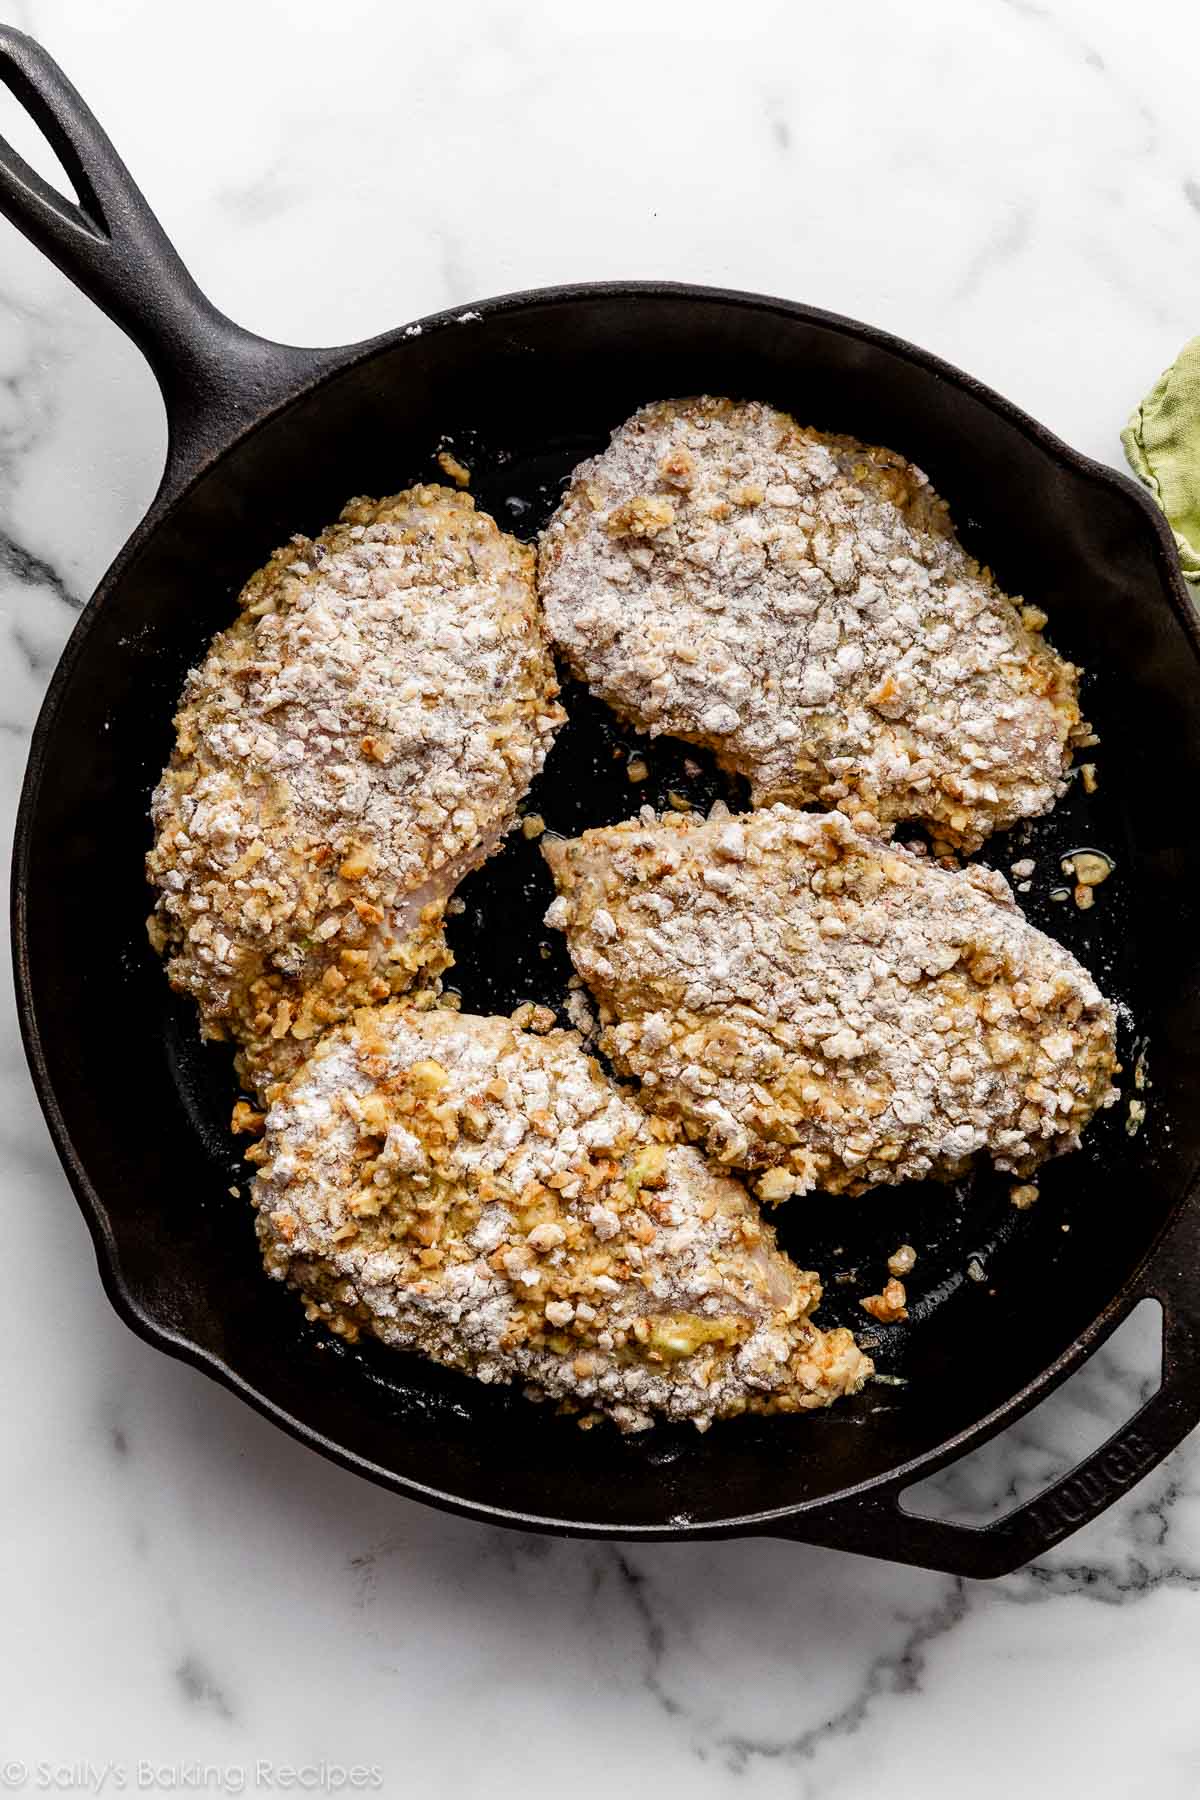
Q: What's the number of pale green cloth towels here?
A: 1